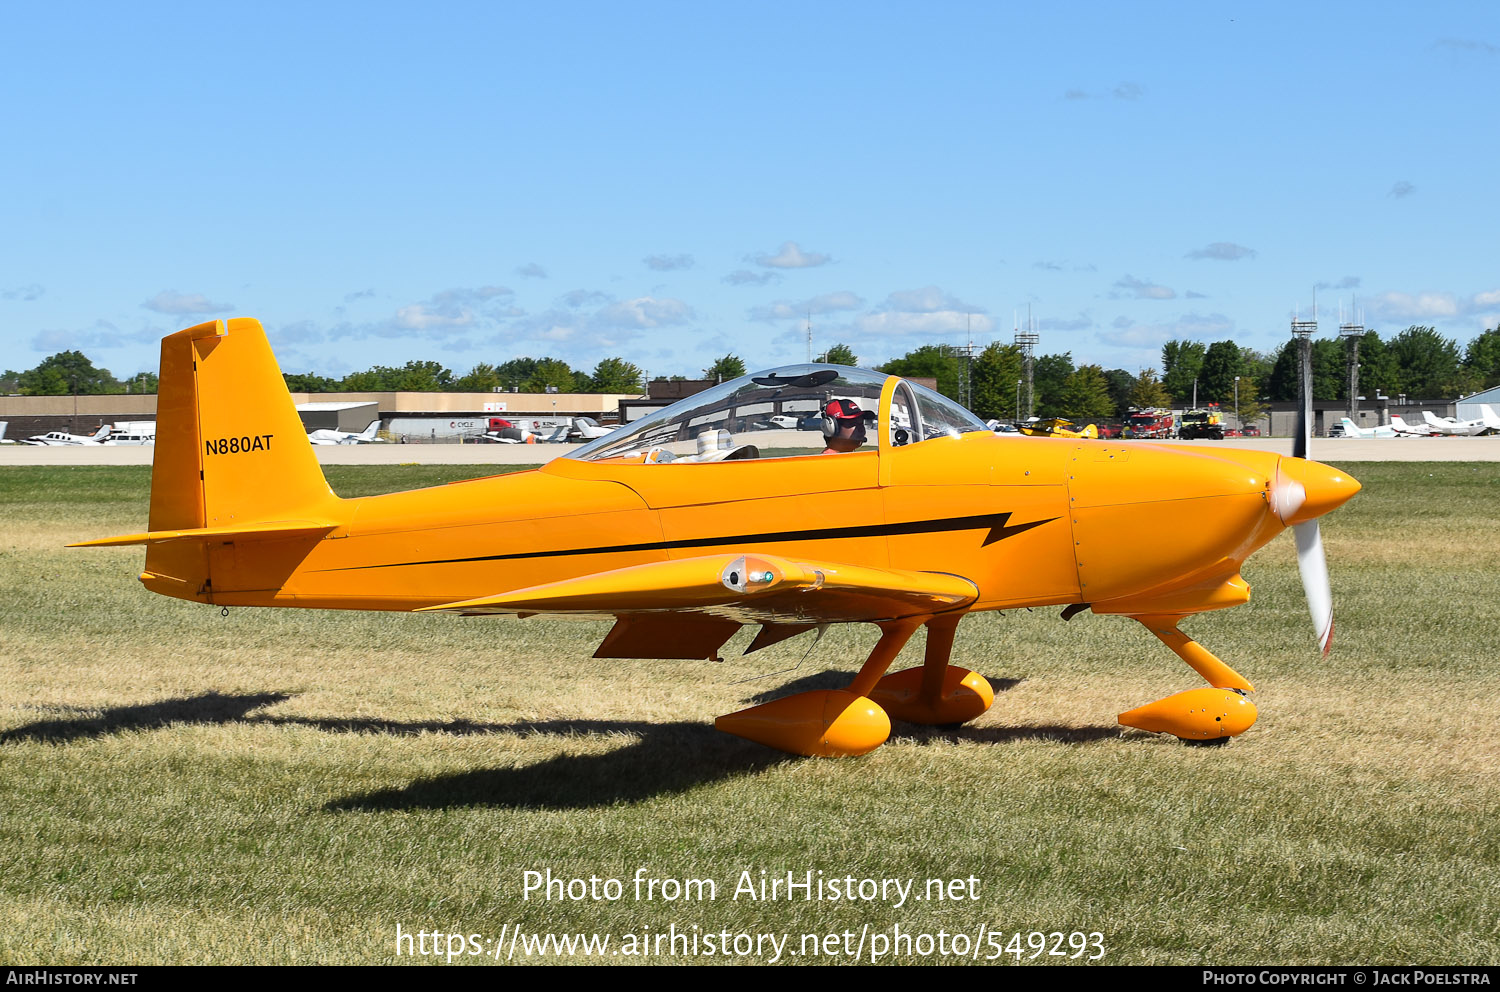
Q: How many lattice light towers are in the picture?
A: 4